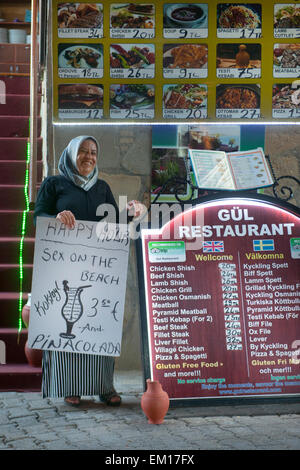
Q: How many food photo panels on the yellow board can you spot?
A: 15